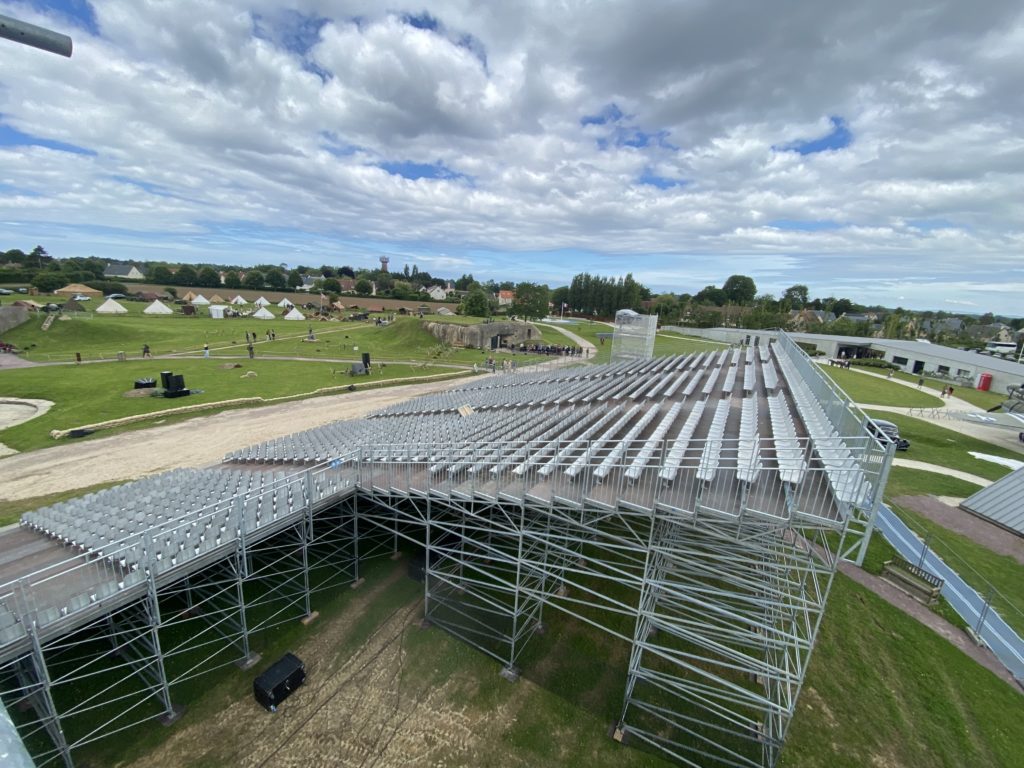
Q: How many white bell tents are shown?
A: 8